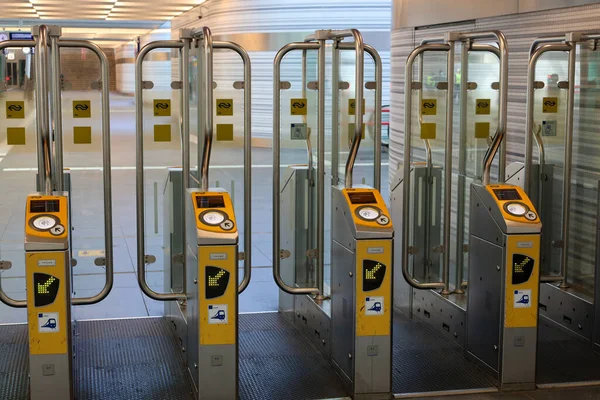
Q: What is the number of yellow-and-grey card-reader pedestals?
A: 4